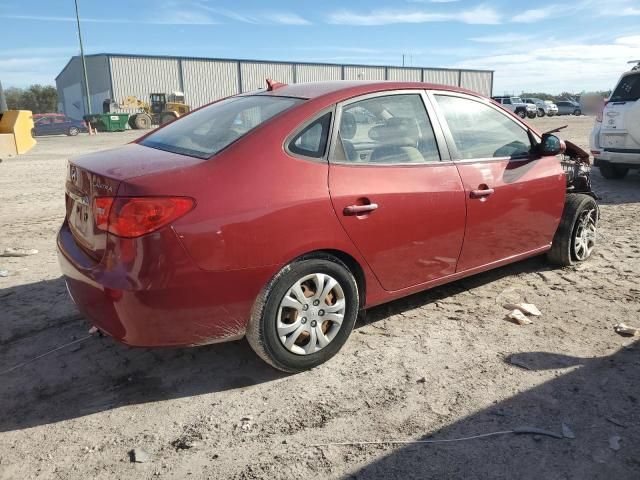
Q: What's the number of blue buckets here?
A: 0